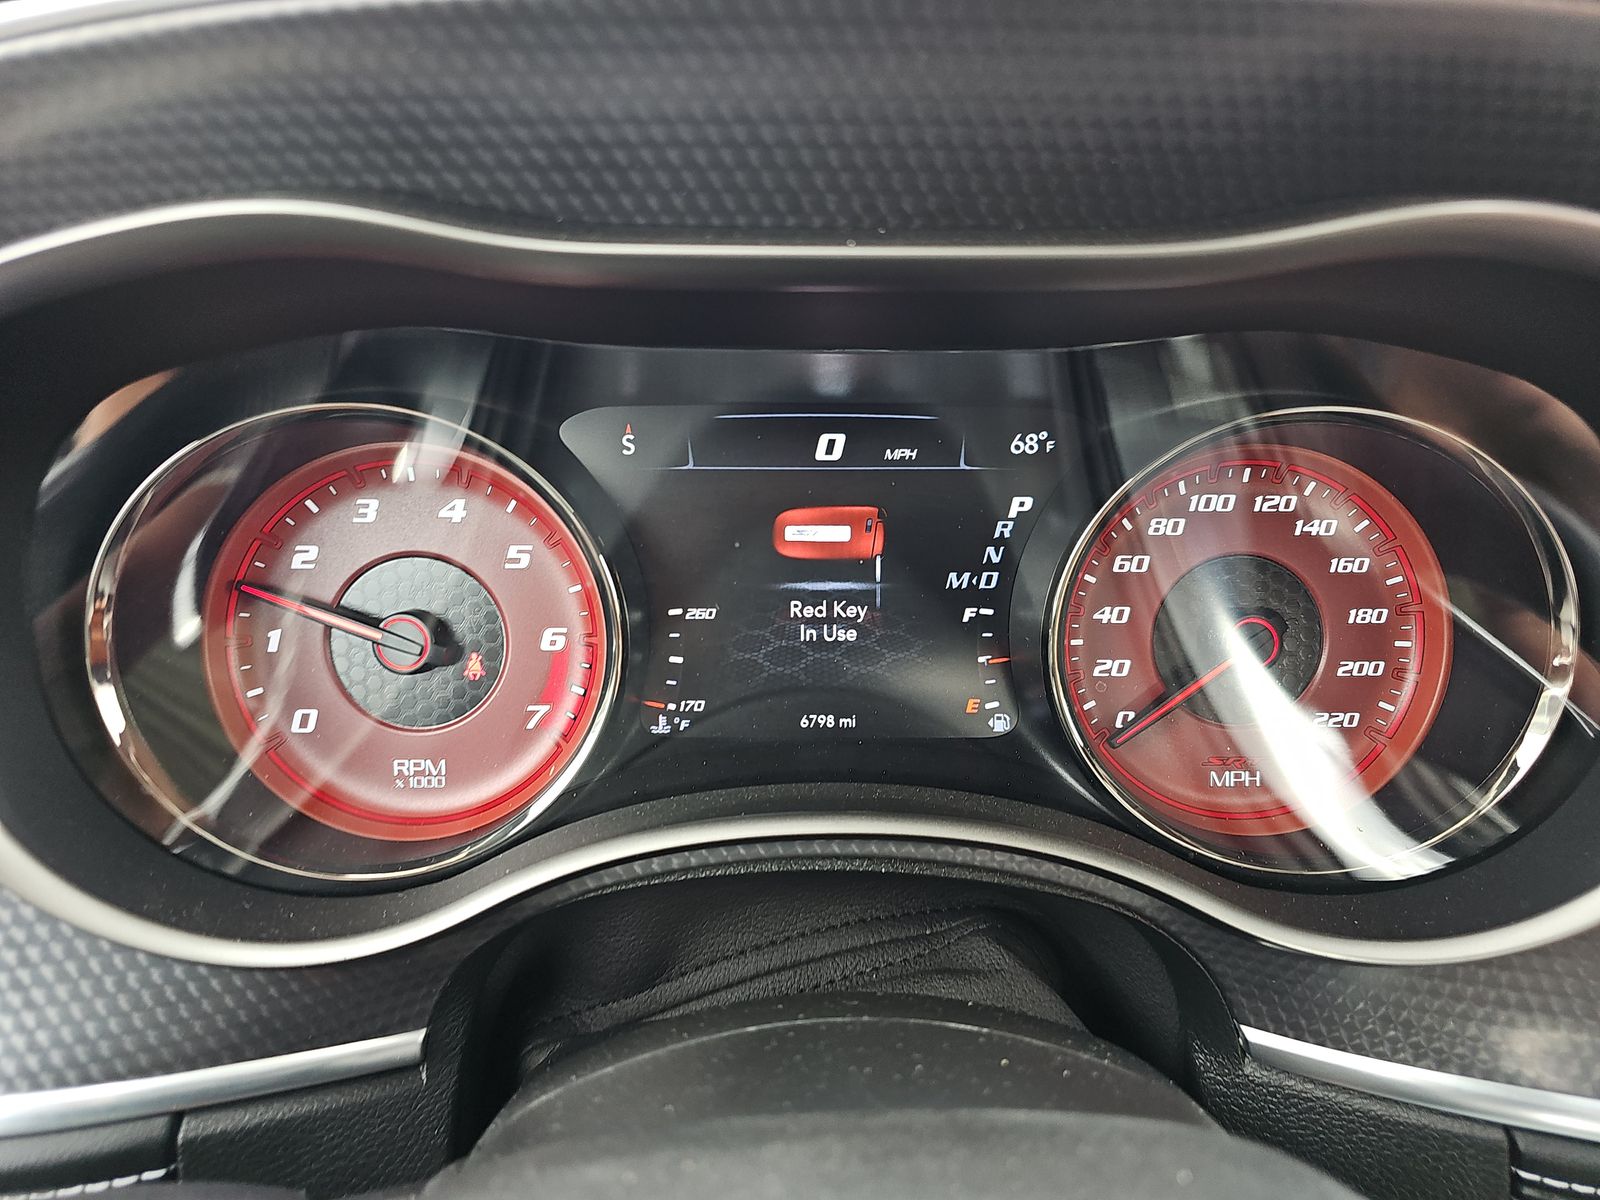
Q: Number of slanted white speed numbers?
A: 12